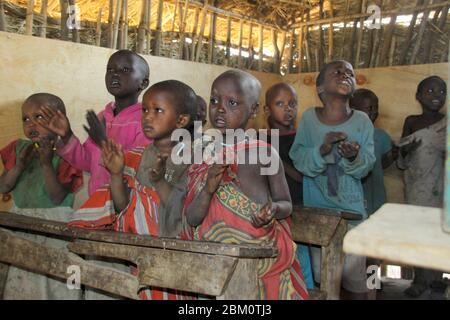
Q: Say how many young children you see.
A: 9